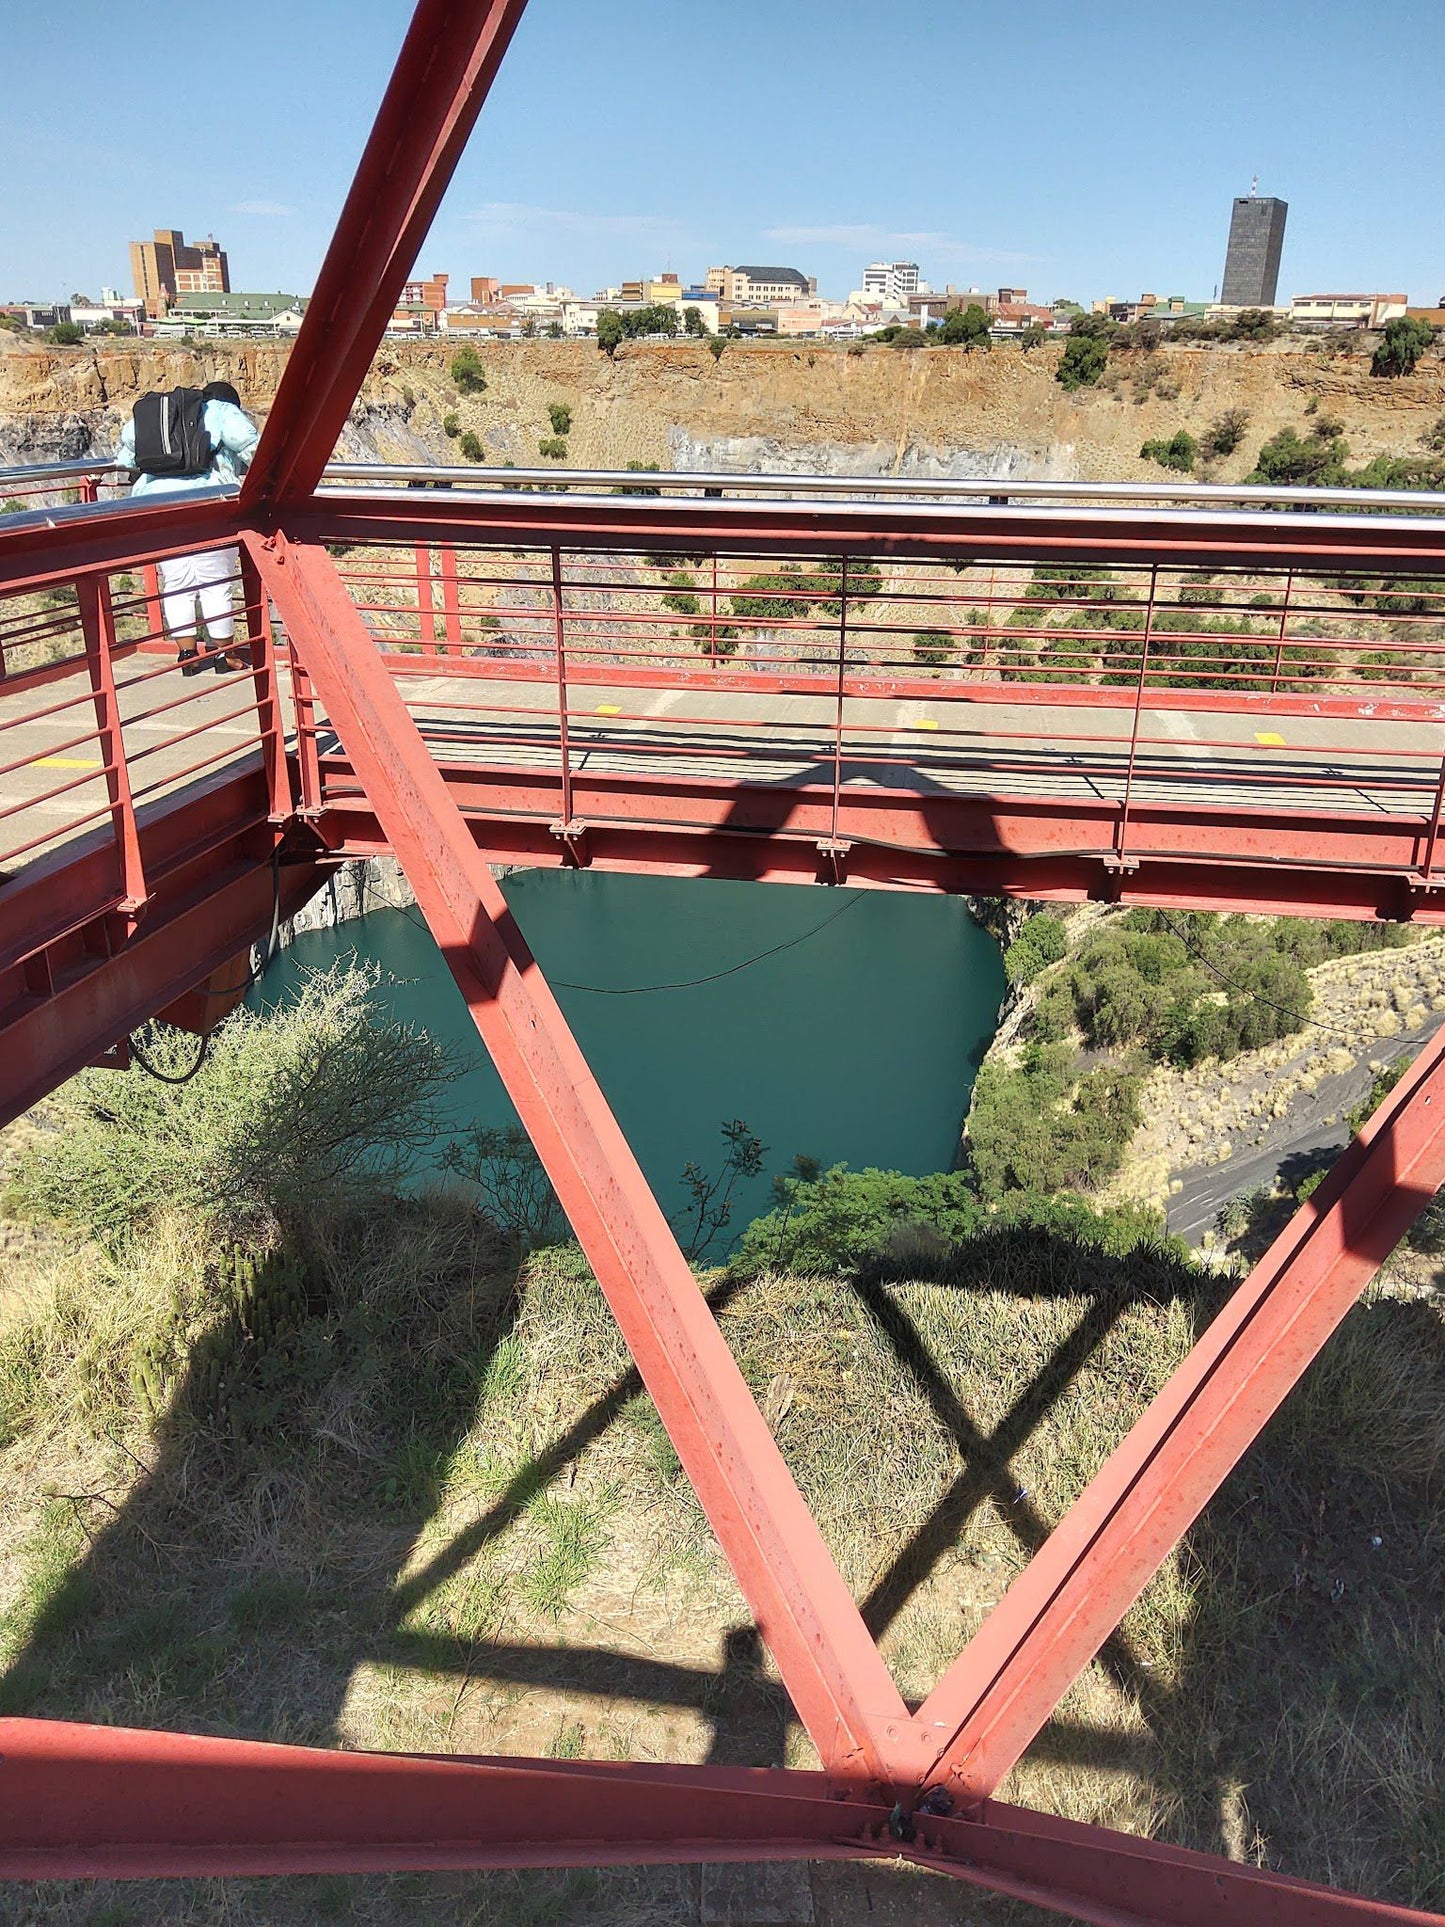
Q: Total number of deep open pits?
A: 1